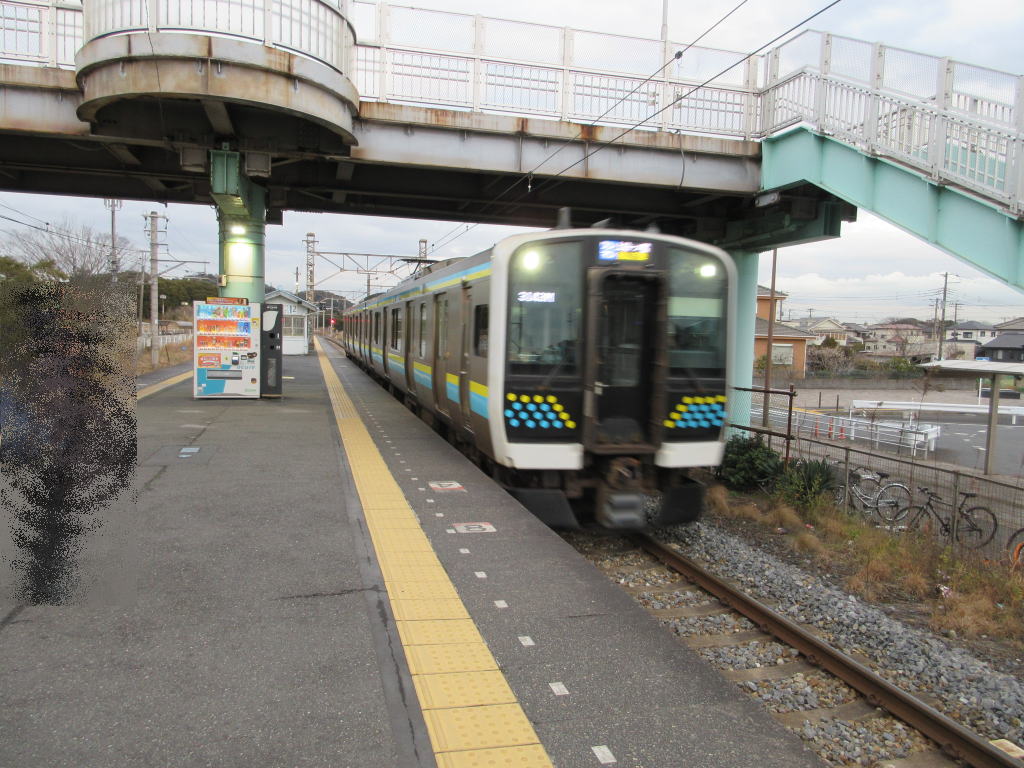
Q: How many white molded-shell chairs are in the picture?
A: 0